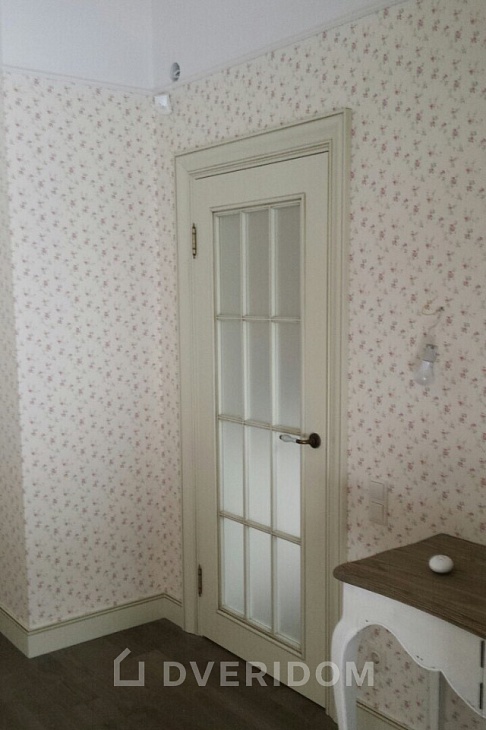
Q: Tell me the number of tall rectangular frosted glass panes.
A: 12